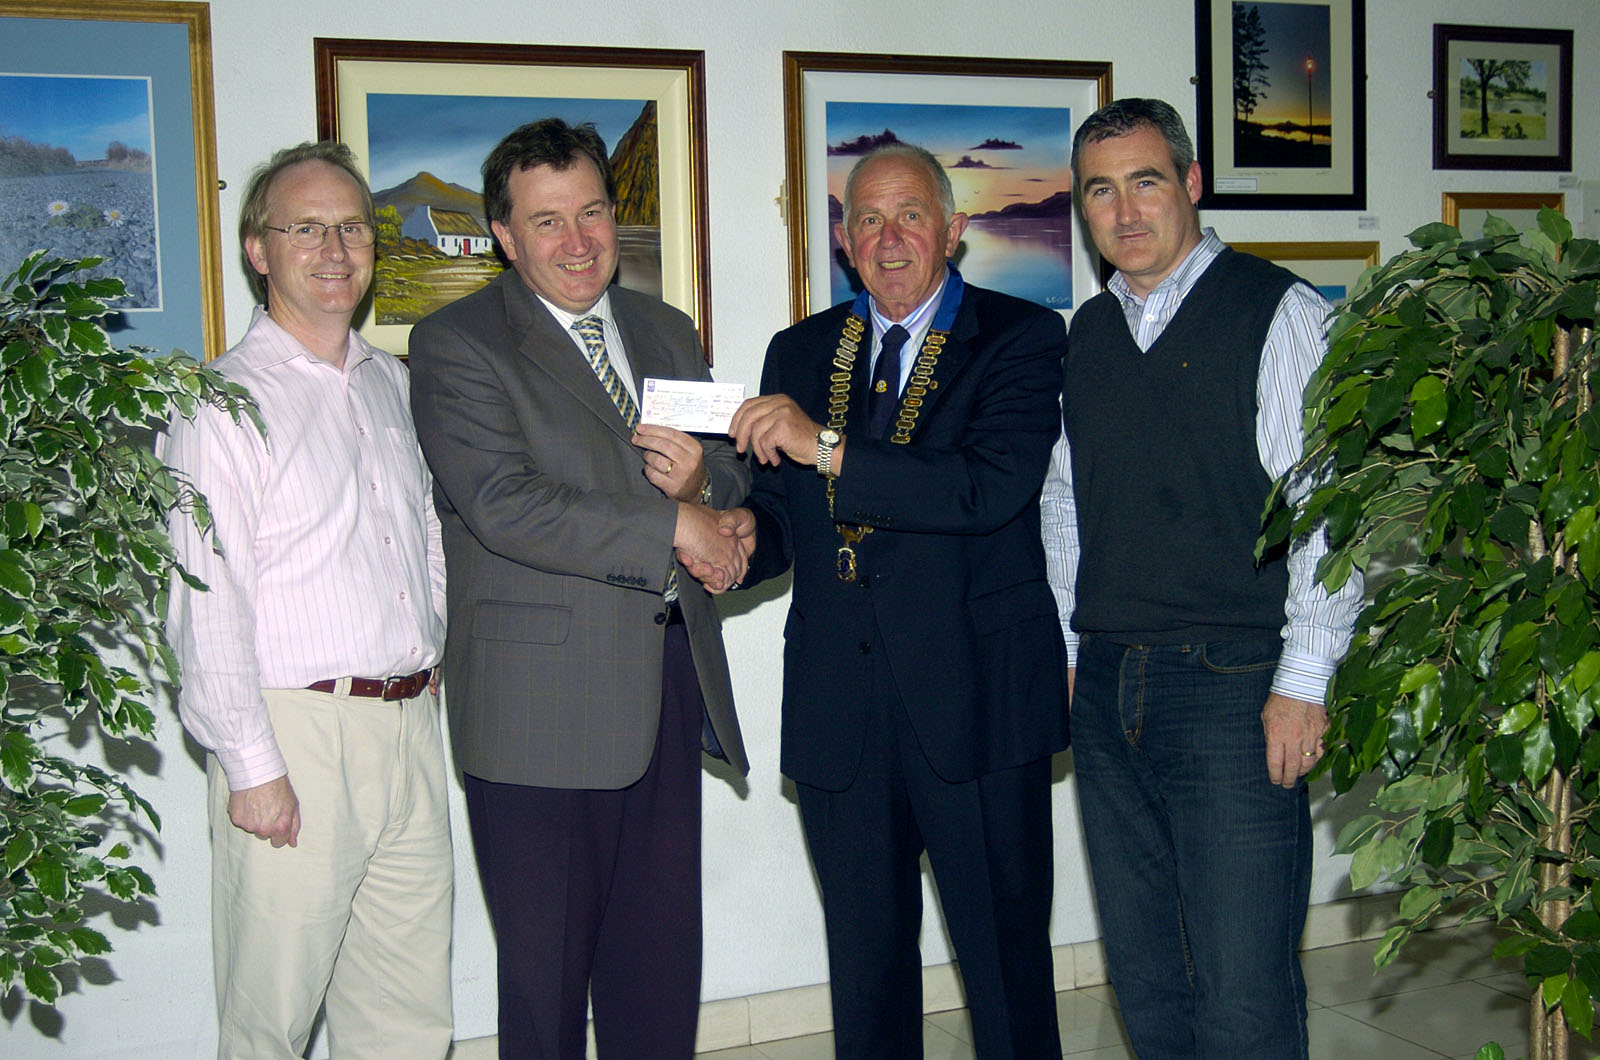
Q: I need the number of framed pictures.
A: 7